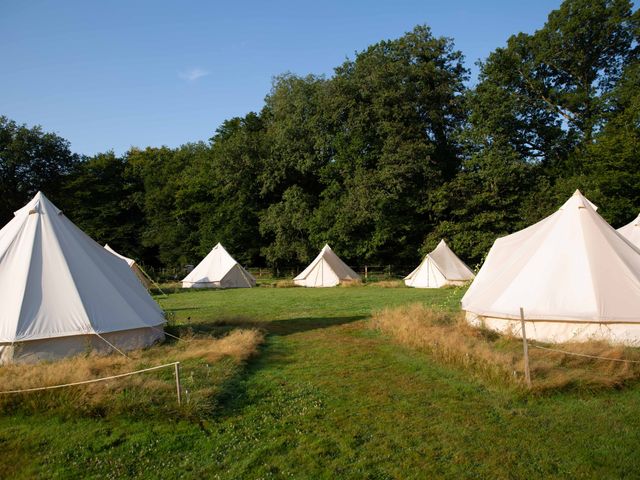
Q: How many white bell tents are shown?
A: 7